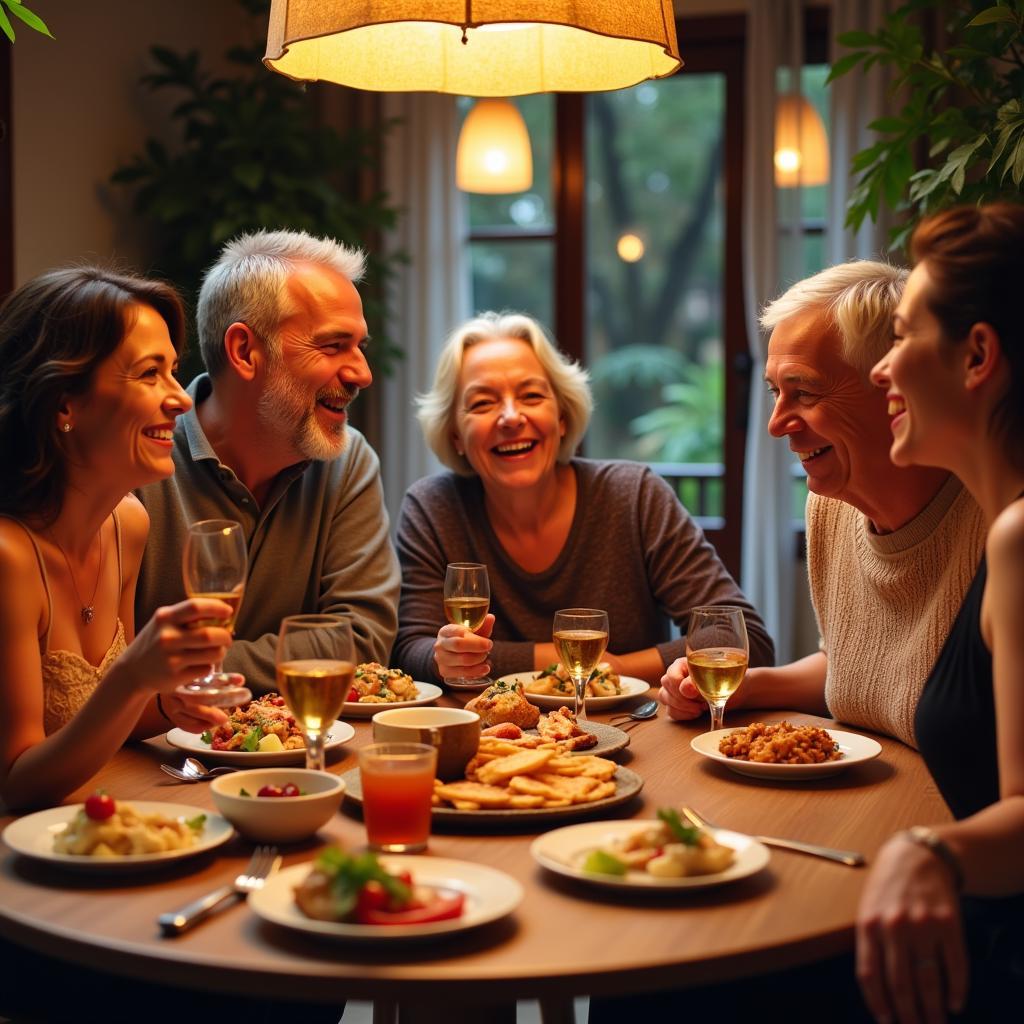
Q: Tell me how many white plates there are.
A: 7